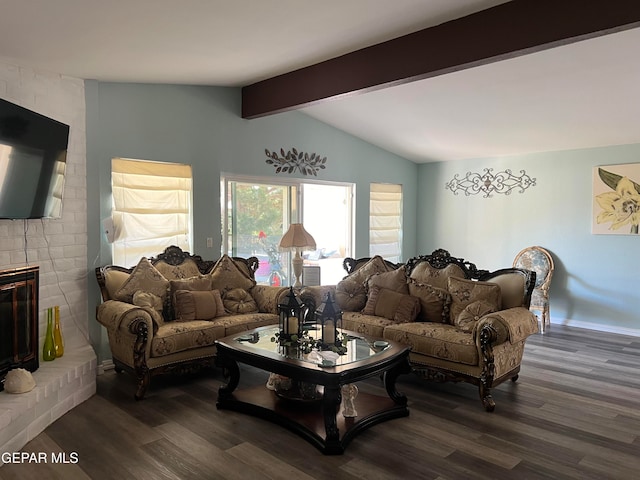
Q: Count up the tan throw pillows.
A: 13